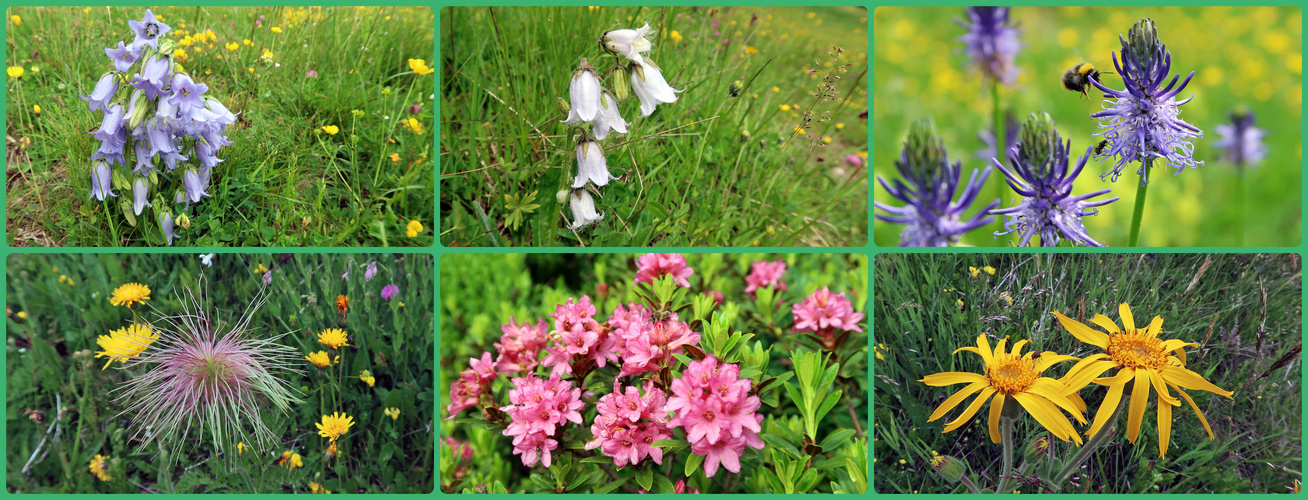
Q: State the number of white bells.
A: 6